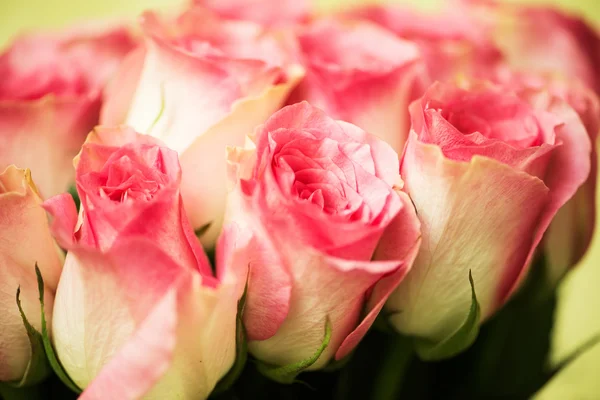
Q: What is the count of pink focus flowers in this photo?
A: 3